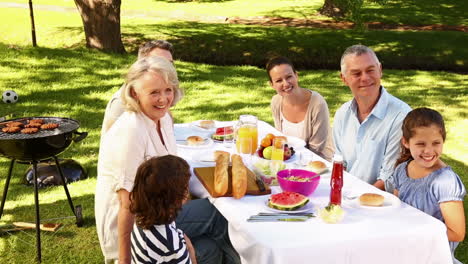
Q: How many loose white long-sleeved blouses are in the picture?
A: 1